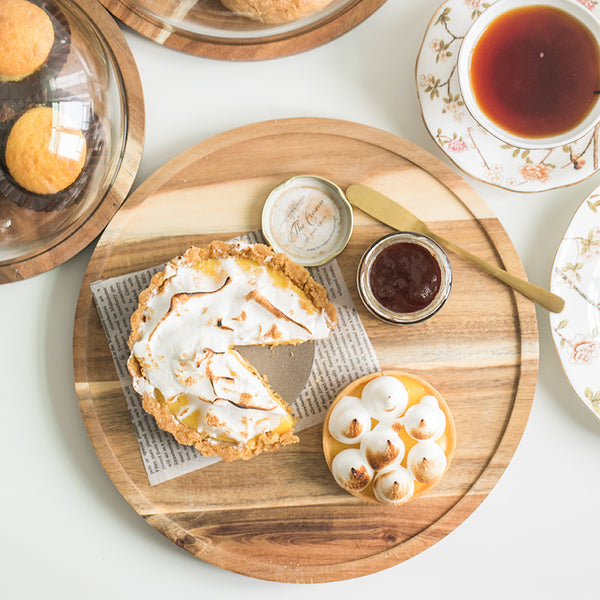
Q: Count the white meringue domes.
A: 7